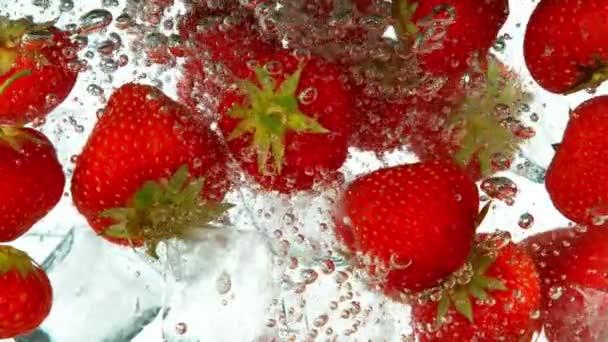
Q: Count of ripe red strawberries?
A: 12